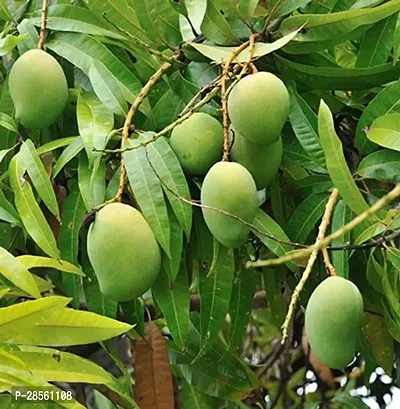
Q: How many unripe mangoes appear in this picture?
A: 7